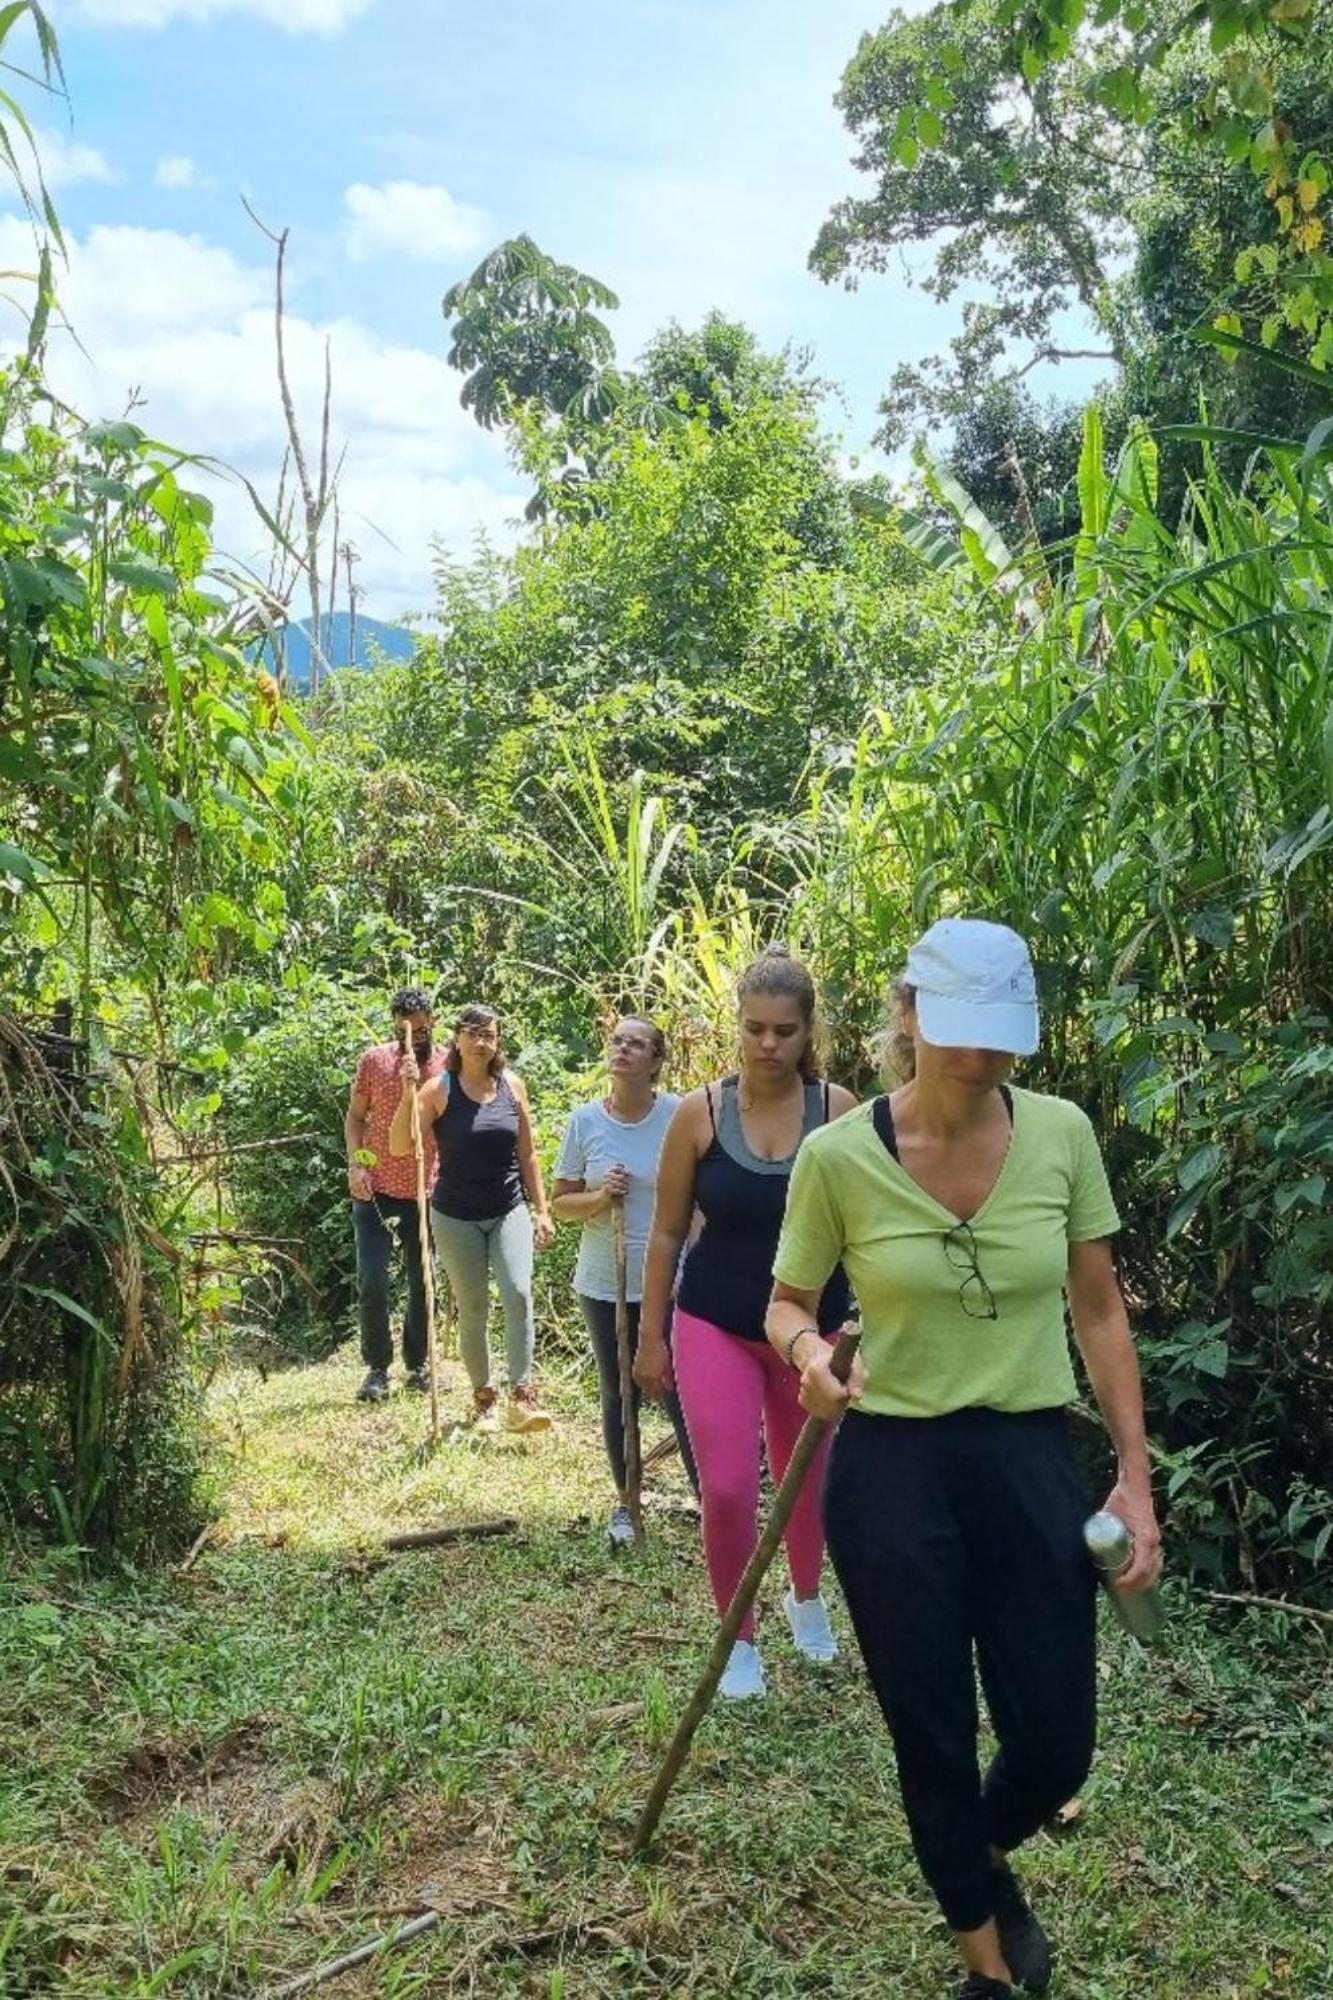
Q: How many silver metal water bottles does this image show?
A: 1